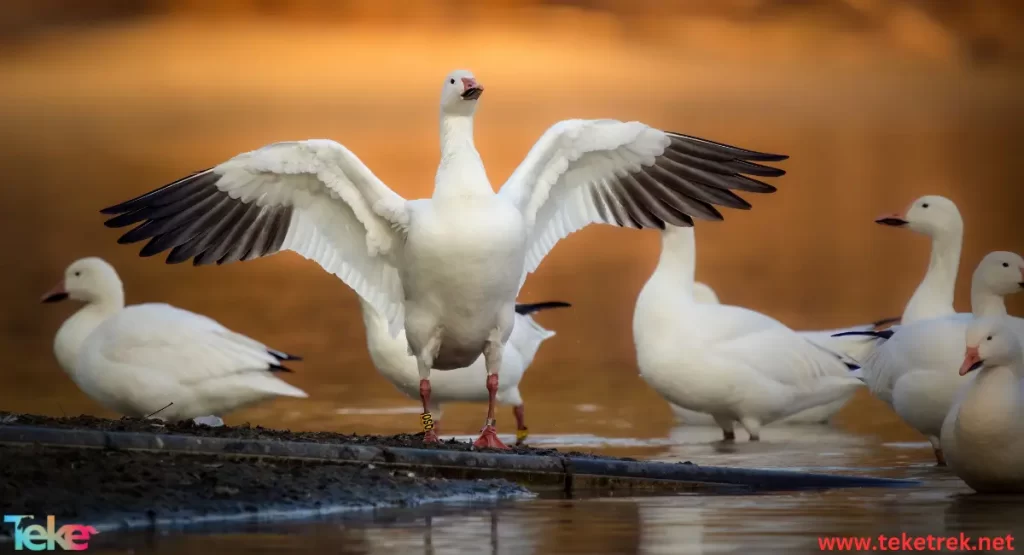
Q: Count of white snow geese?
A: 8